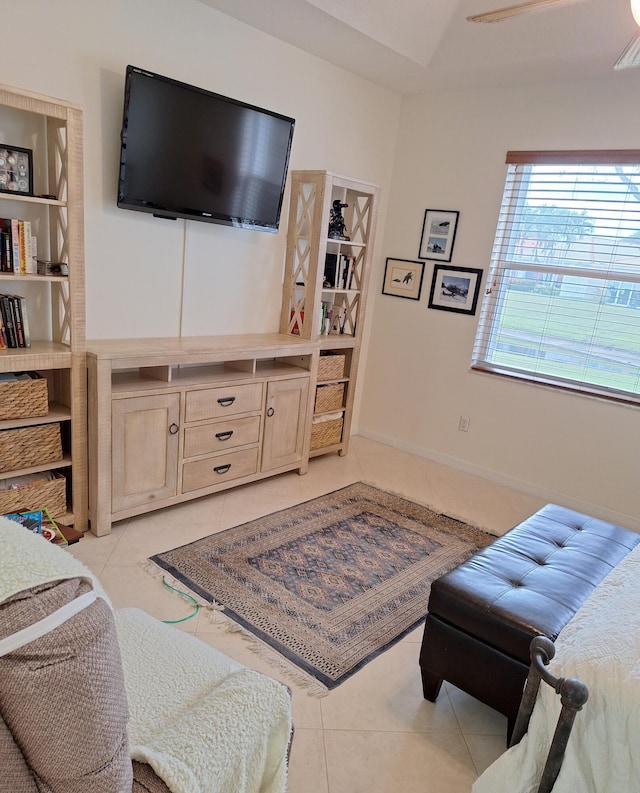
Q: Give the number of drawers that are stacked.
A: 3